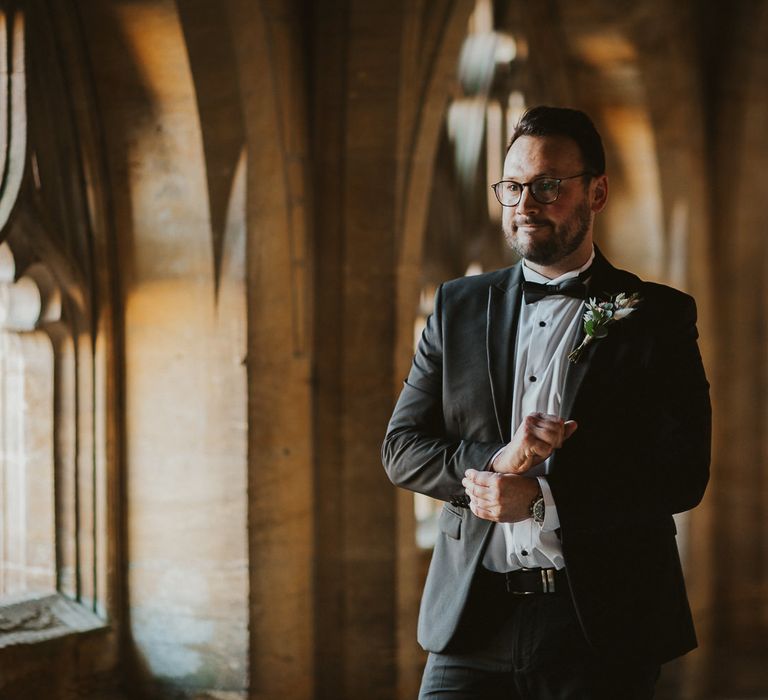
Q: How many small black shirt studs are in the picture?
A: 3